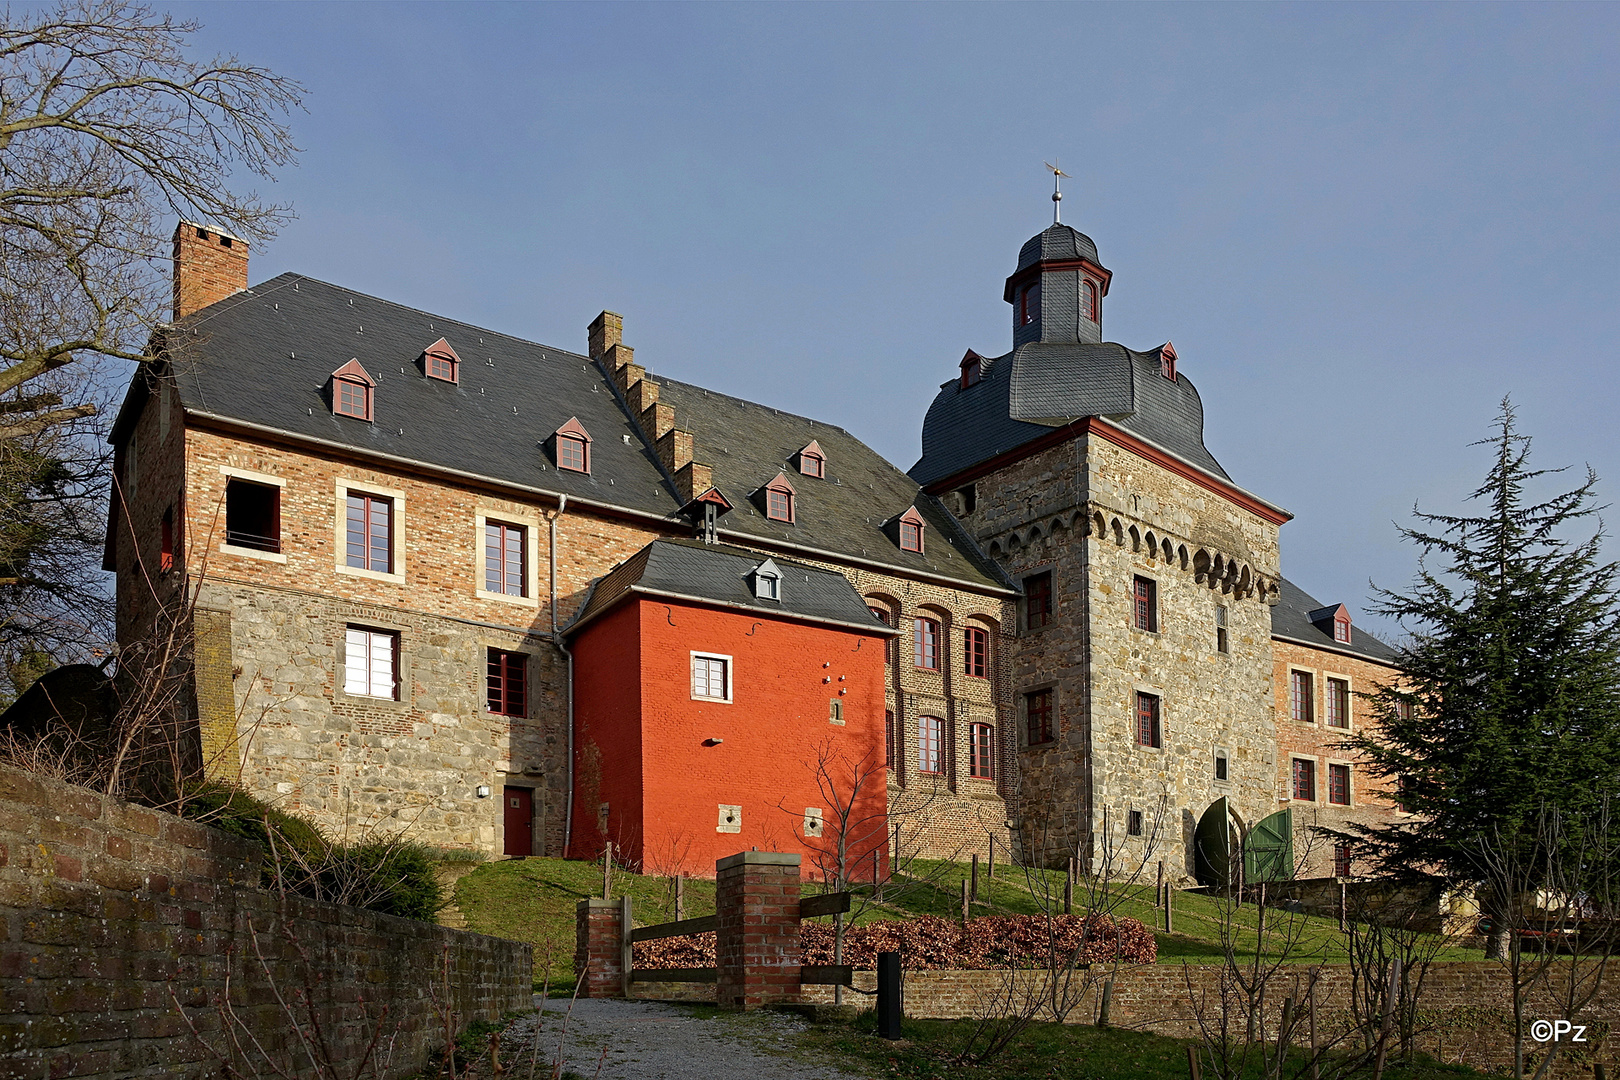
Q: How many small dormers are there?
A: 10